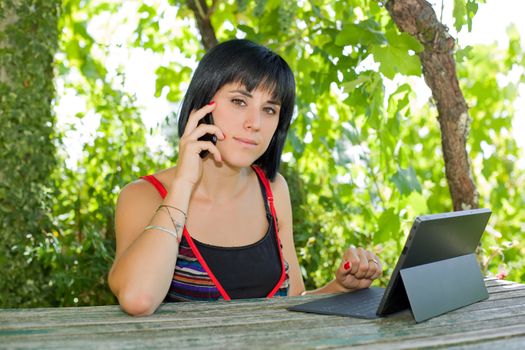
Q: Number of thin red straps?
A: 2